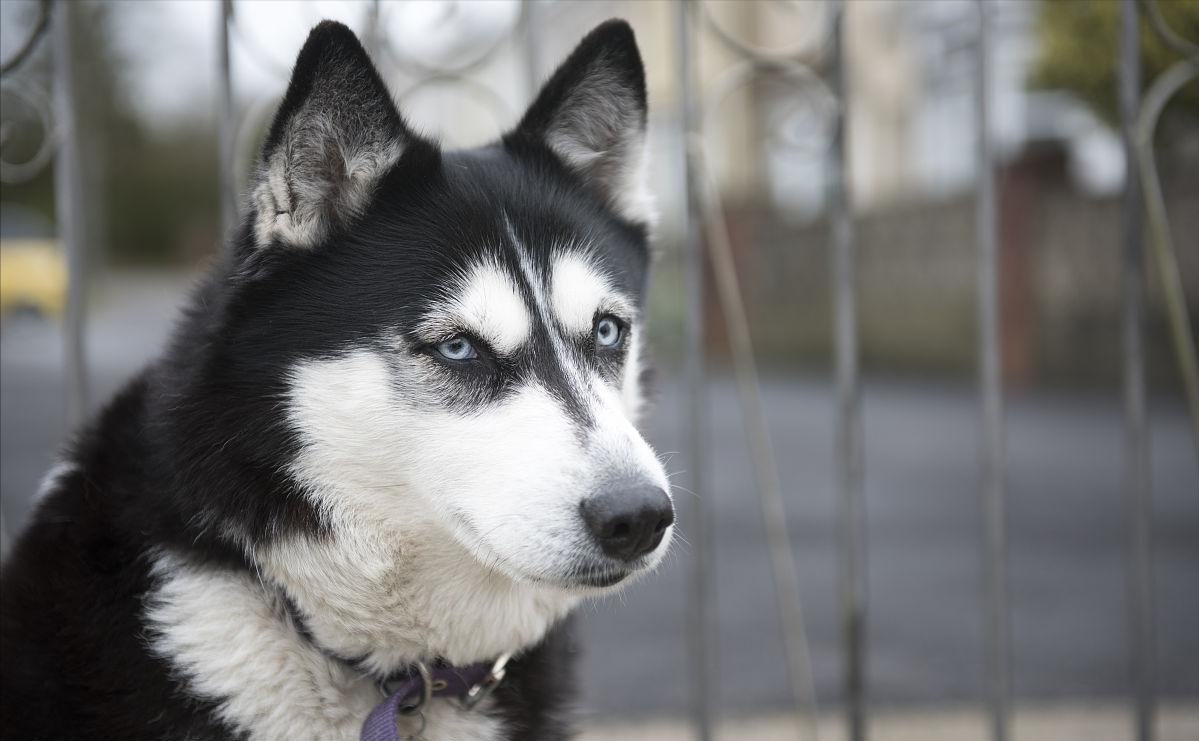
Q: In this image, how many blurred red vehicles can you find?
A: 0